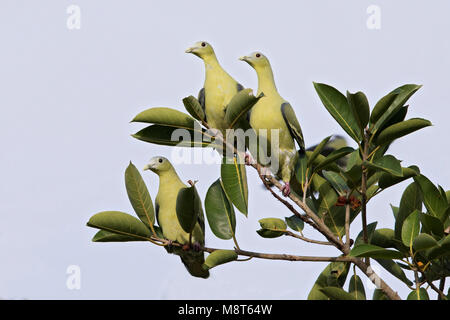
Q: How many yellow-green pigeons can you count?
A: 3